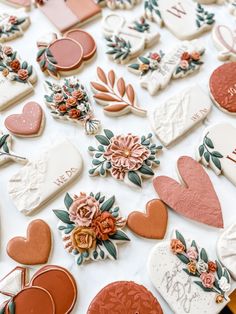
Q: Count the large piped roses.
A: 3